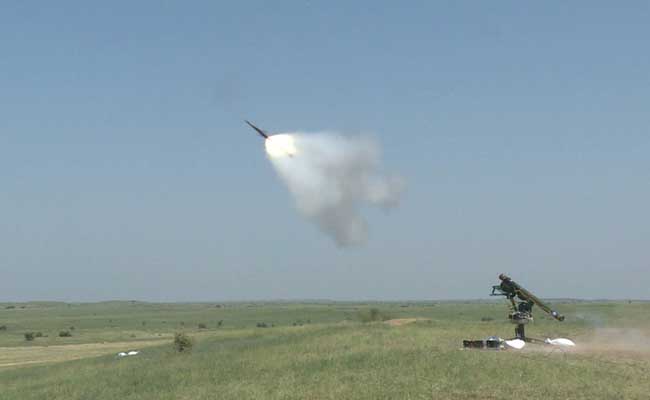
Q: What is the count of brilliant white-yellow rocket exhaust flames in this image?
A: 1